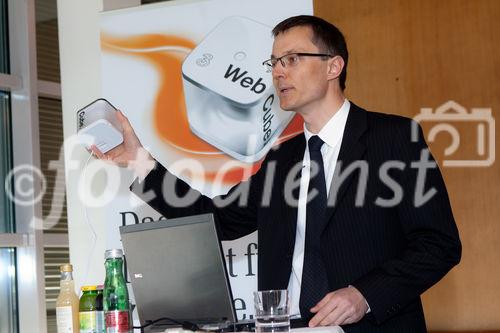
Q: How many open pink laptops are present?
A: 0